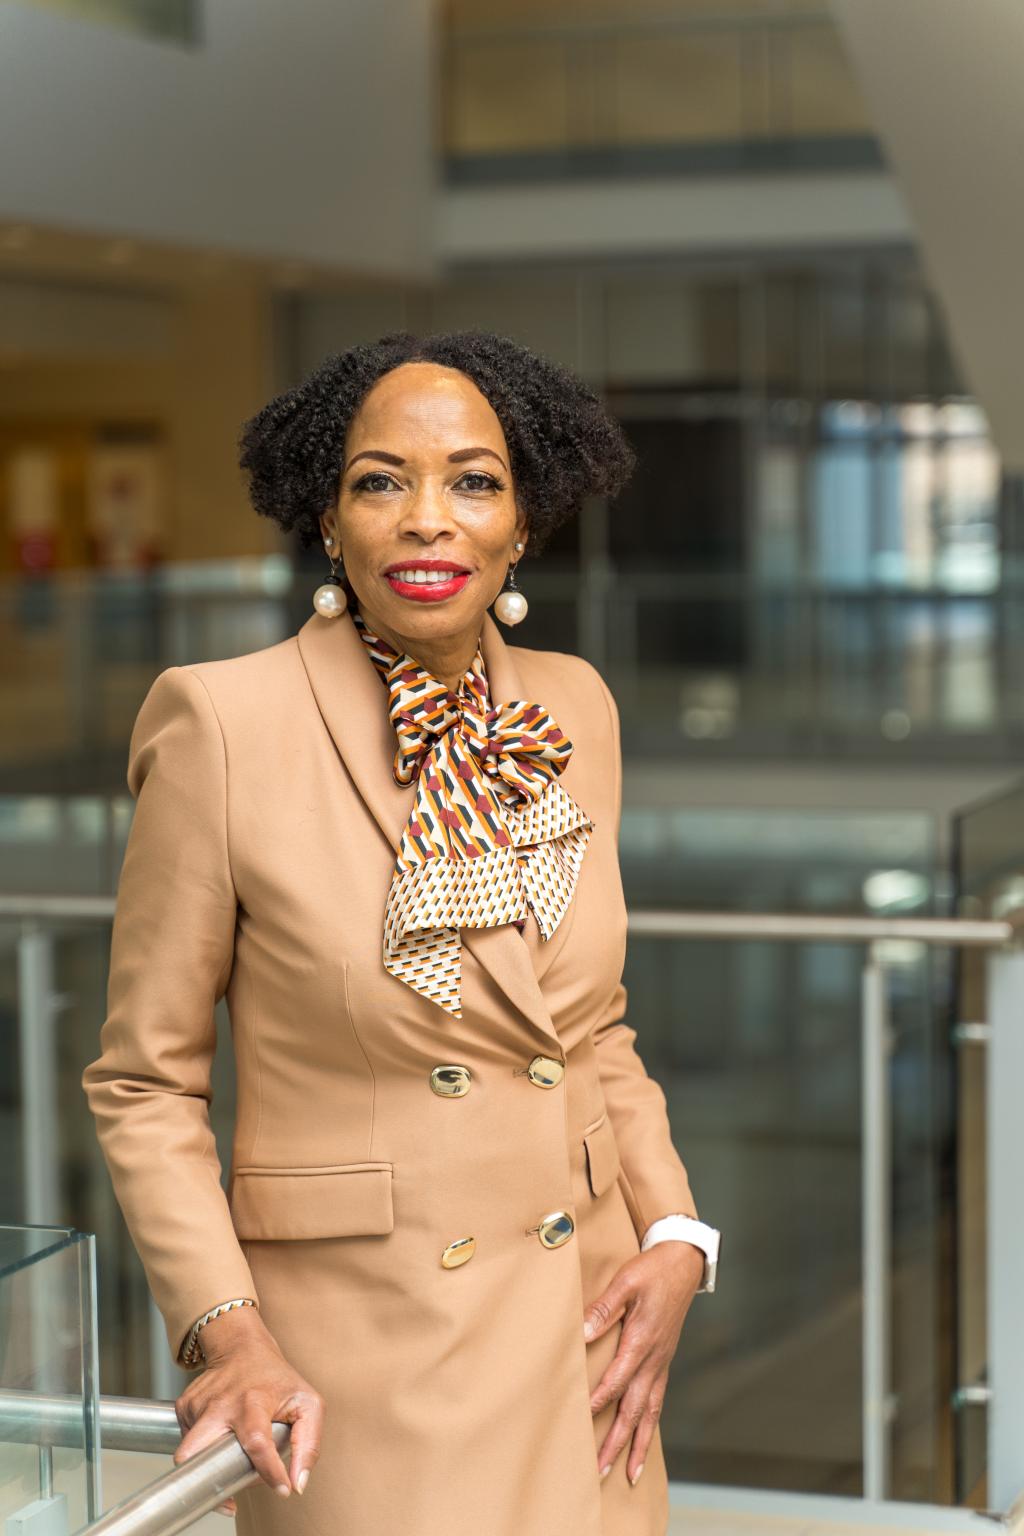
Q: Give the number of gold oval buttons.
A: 4